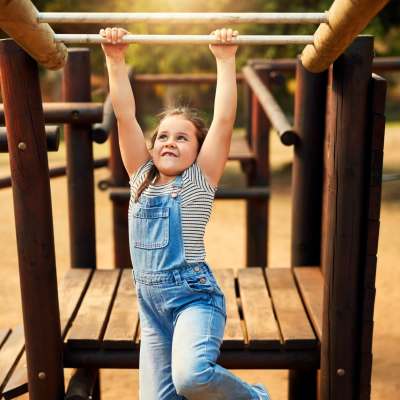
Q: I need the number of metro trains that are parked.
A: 0